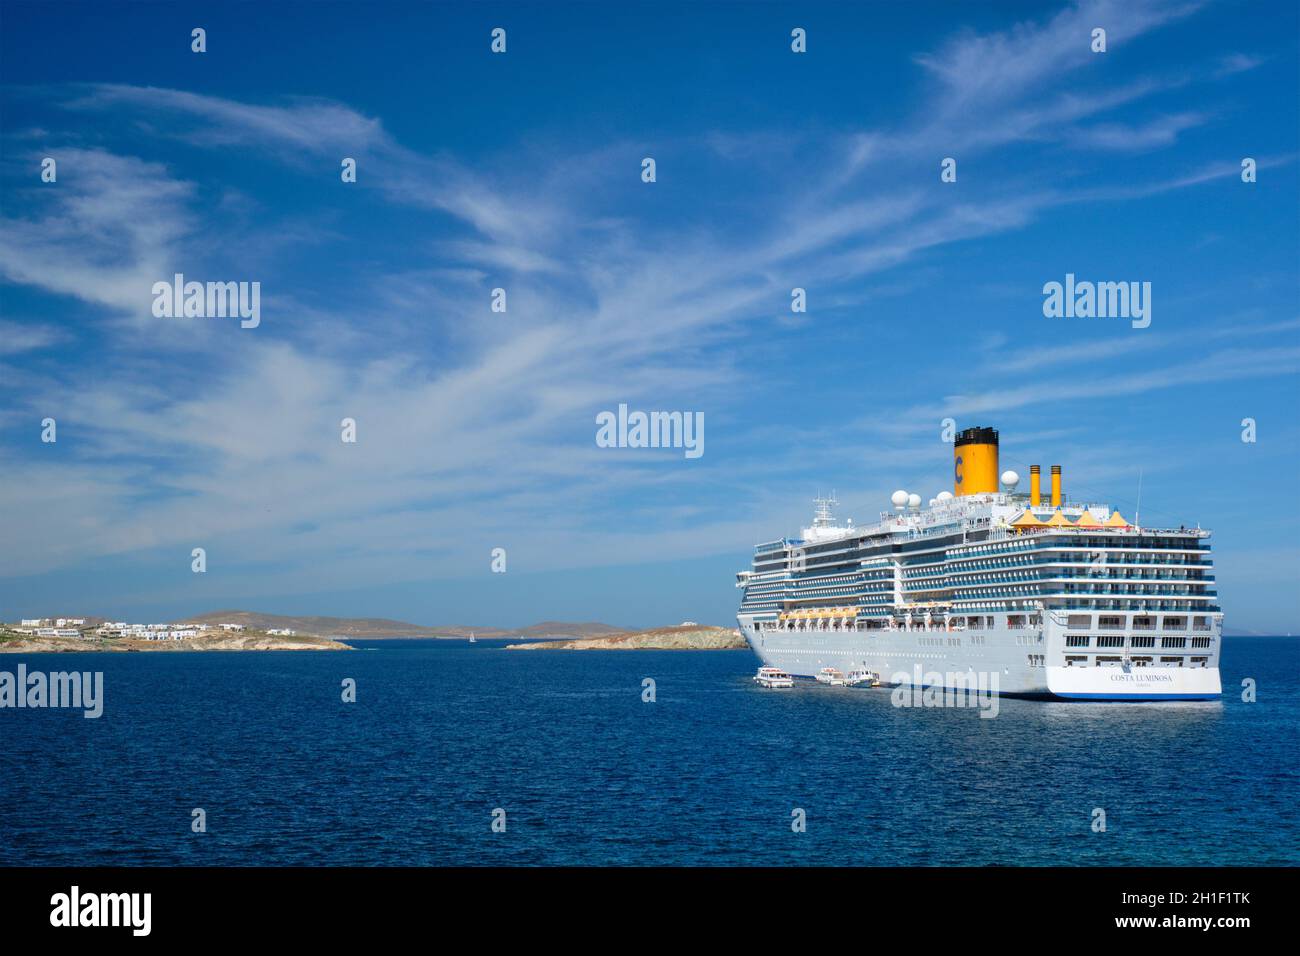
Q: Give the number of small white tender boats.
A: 3